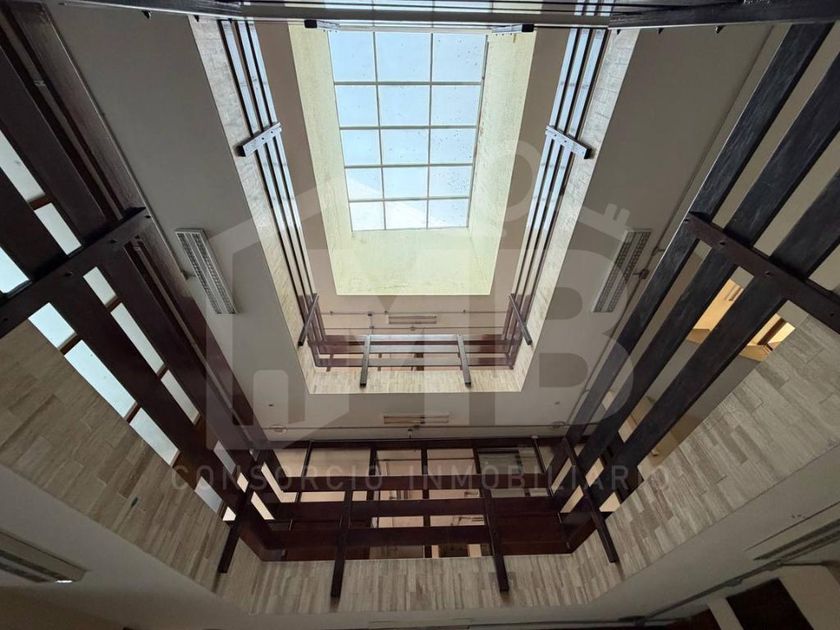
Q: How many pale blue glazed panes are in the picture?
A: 15